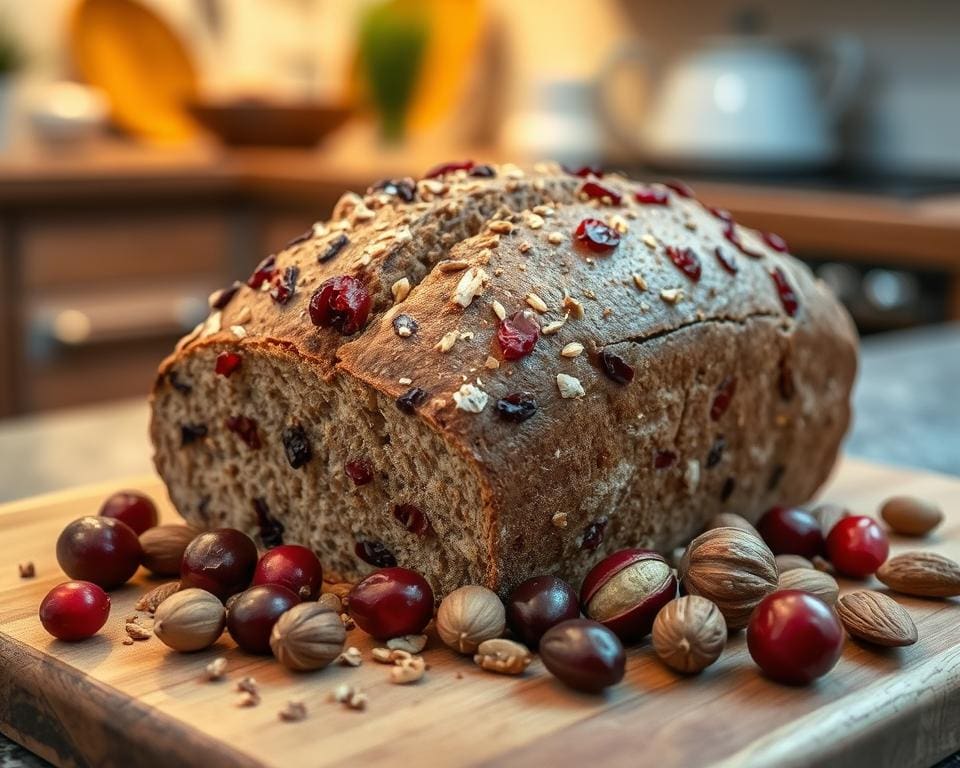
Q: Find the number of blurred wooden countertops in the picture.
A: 1